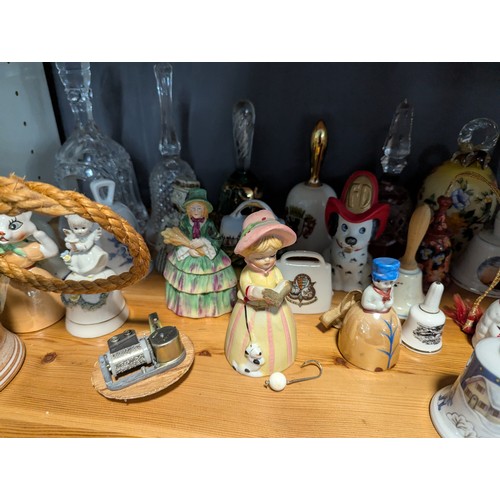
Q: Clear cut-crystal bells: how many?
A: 2